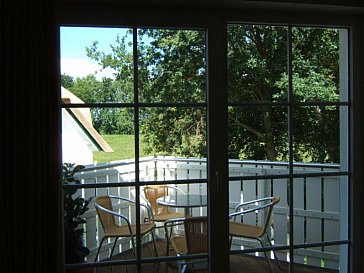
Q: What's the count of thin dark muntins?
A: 8